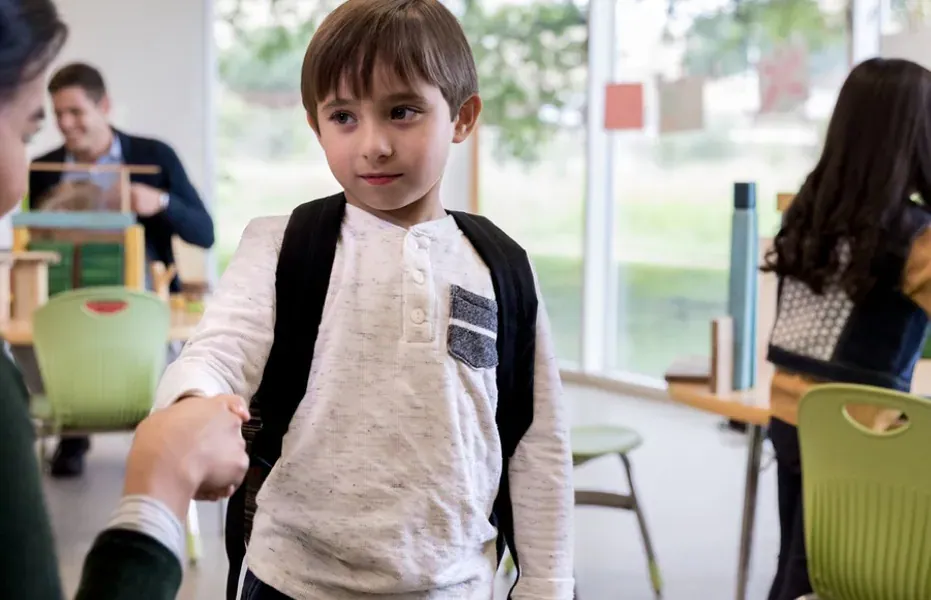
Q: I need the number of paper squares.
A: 3